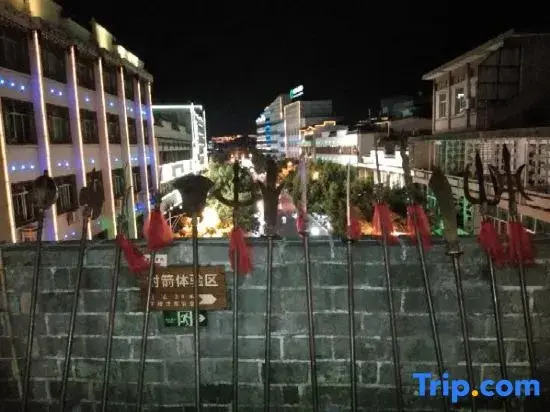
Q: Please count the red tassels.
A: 9